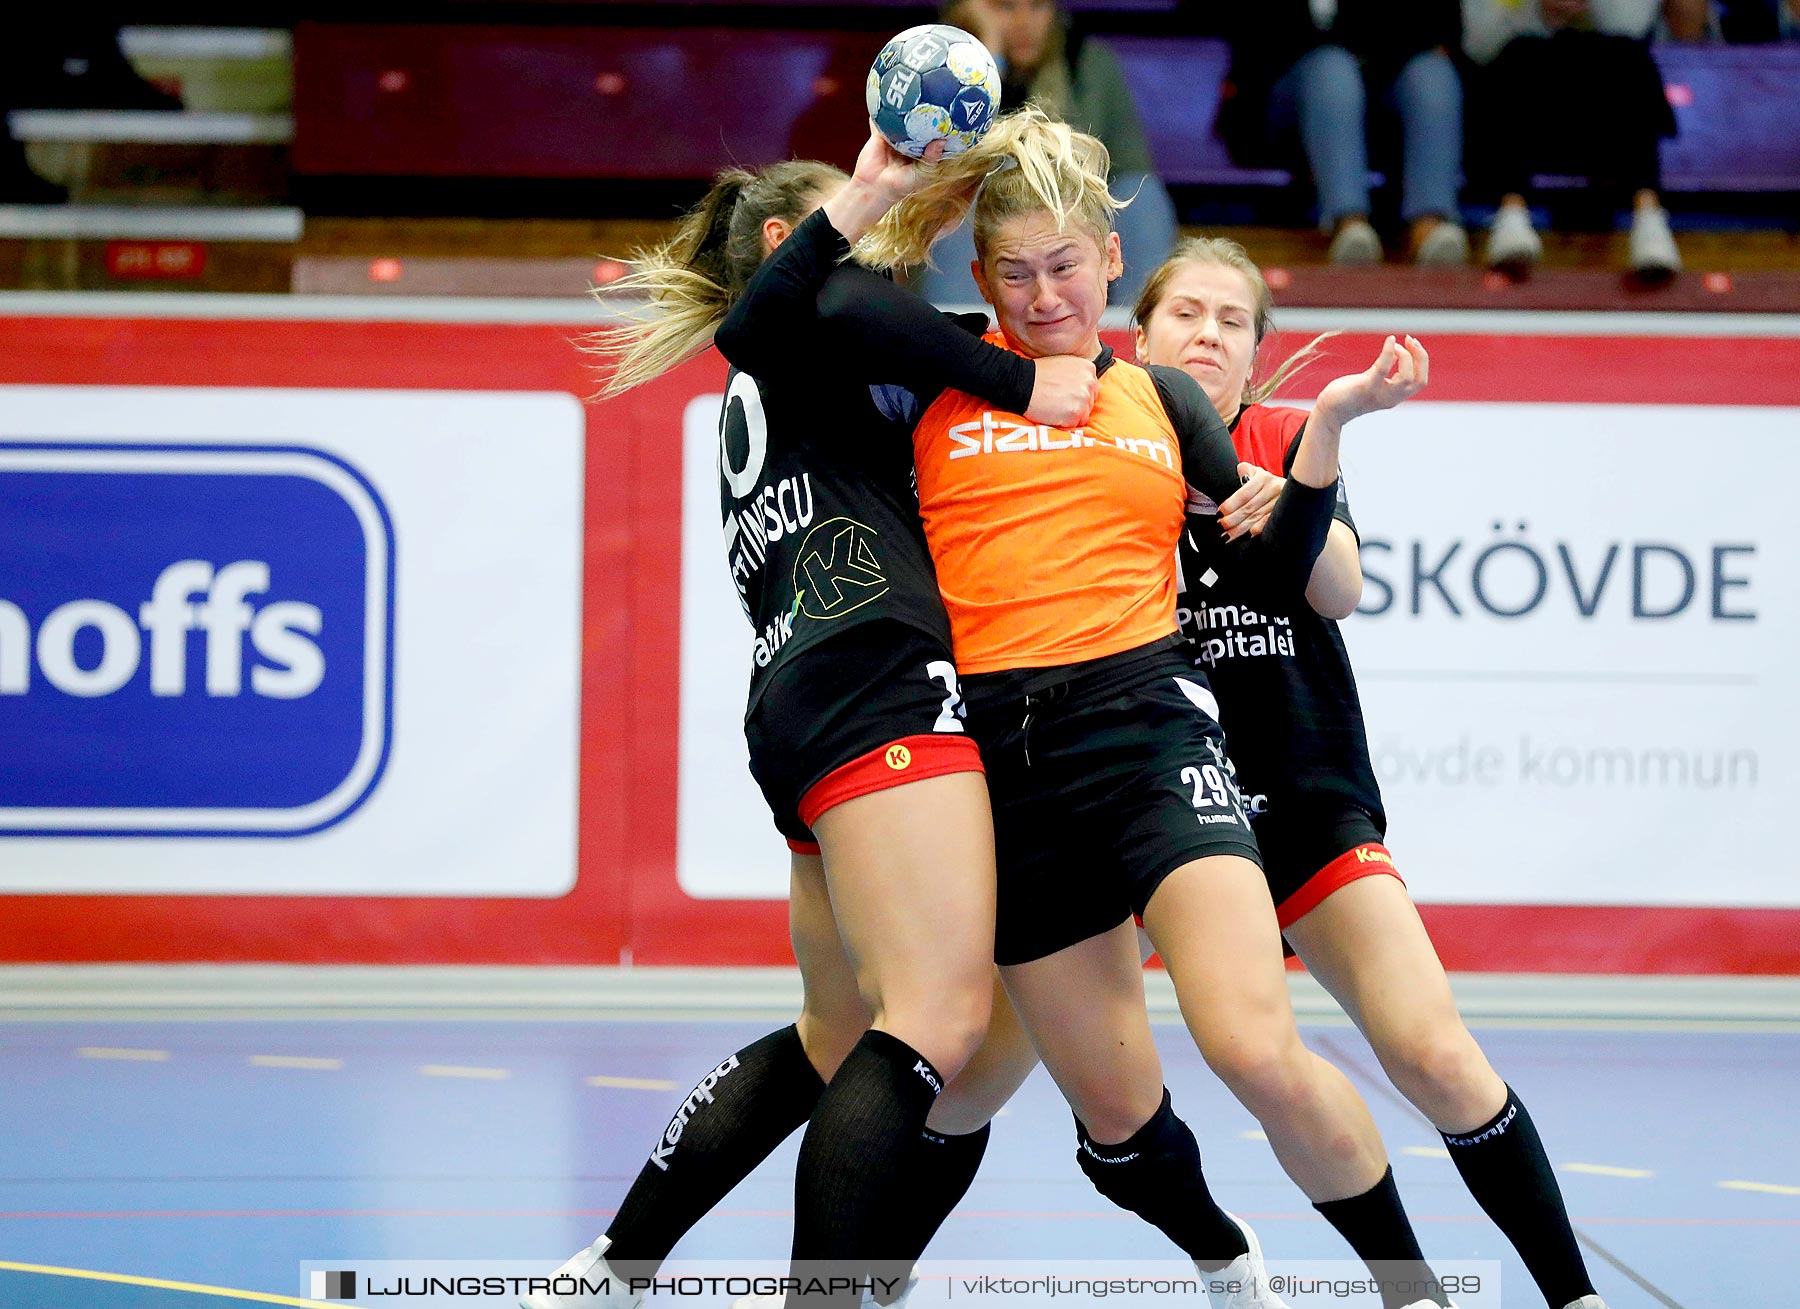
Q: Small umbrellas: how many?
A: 0